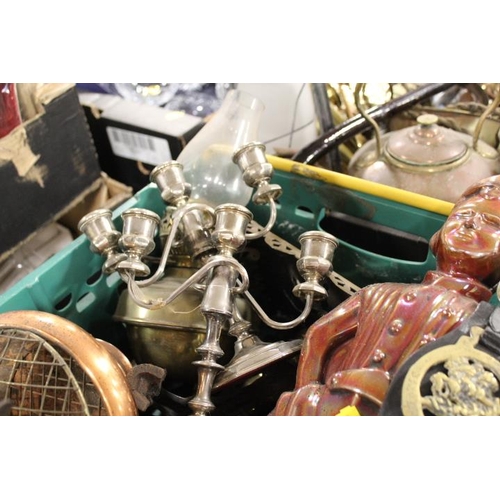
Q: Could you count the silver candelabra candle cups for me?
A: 6